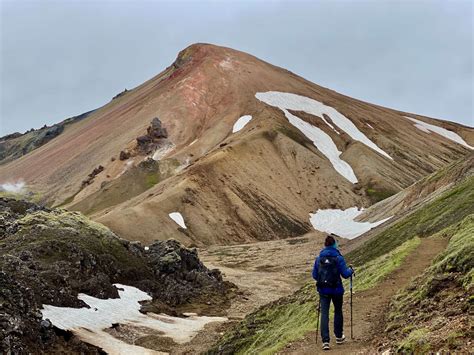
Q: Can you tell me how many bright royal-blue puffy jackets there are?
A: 1